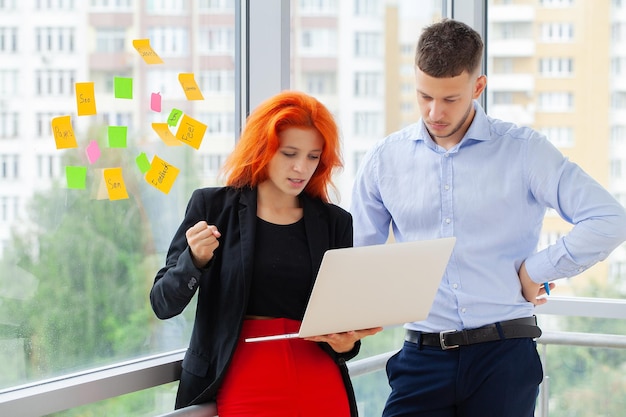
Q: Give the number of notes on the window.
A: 15